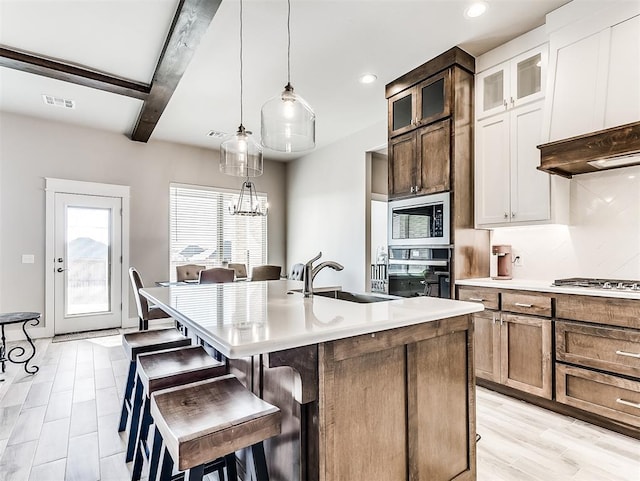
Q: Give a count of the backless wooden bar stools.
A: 3